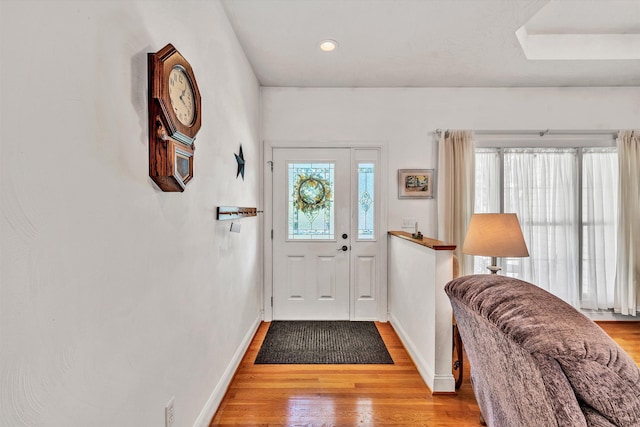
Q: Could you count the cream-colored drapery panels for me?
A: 2